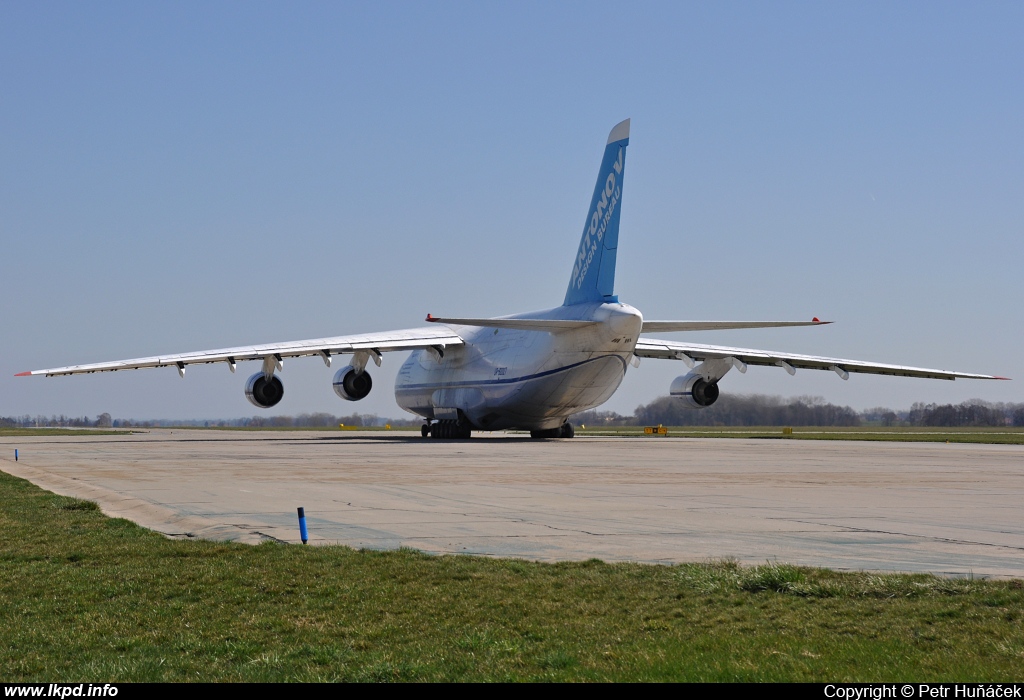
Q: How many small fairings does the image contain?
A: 11